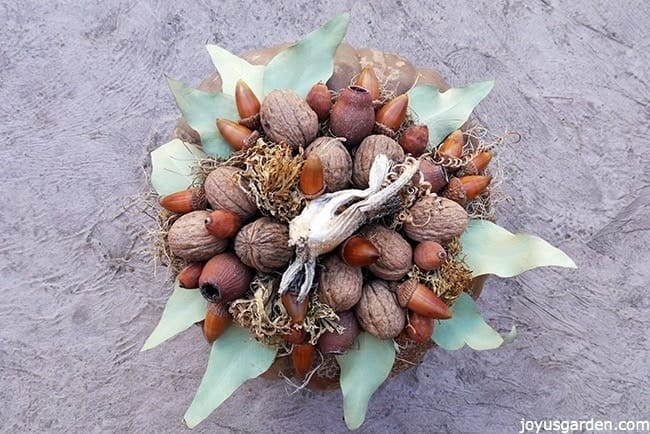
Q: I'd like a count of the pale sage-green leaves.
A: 10